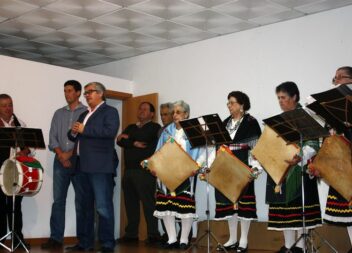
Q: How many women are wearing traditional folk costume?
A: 4